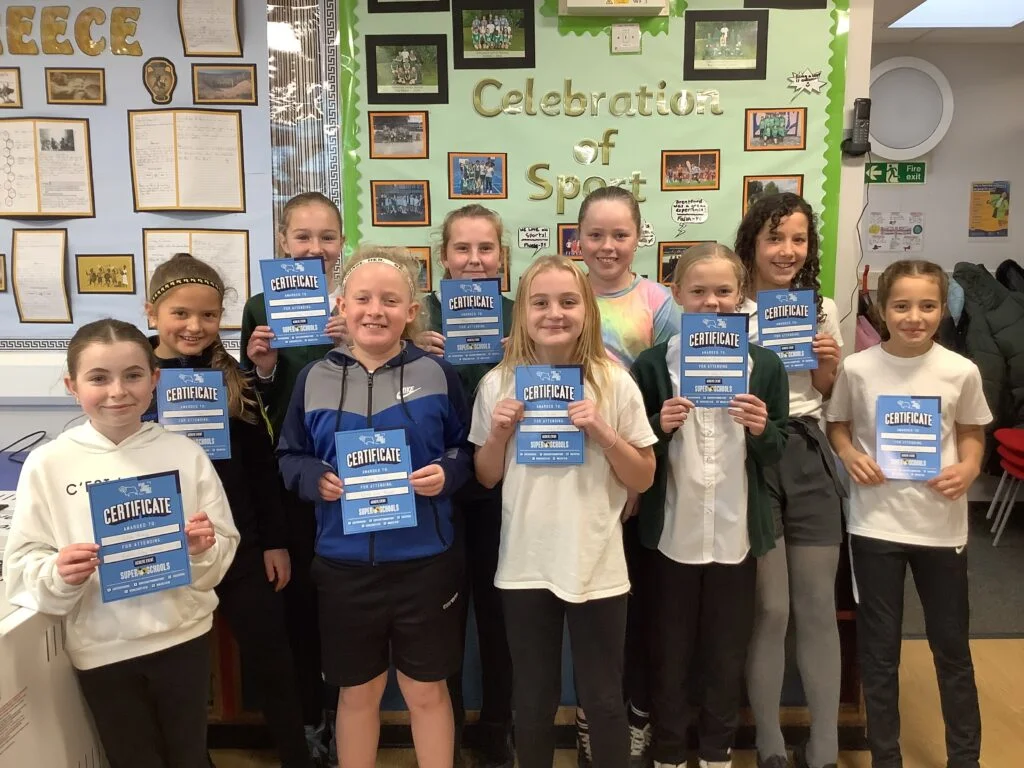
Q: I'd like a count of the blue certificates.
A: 9